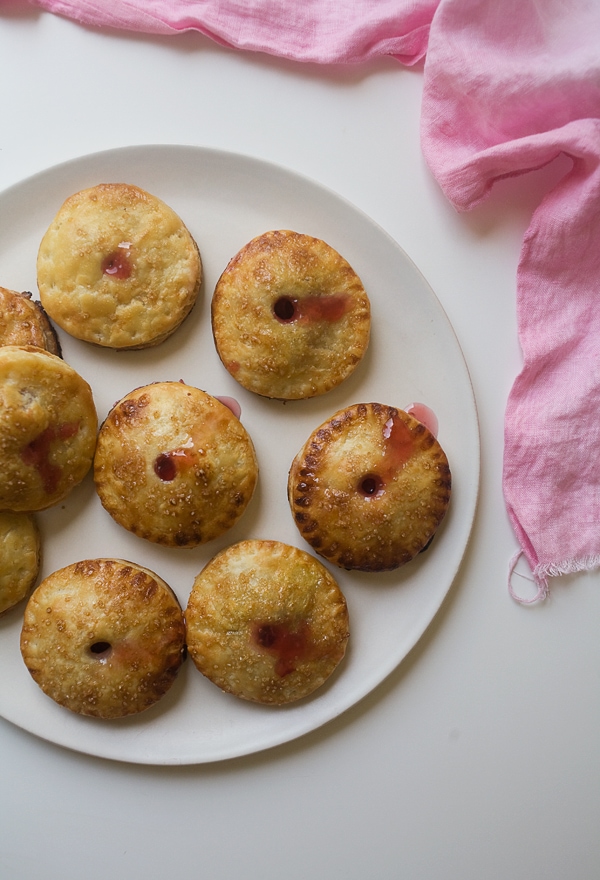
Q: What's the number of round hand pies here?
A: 9